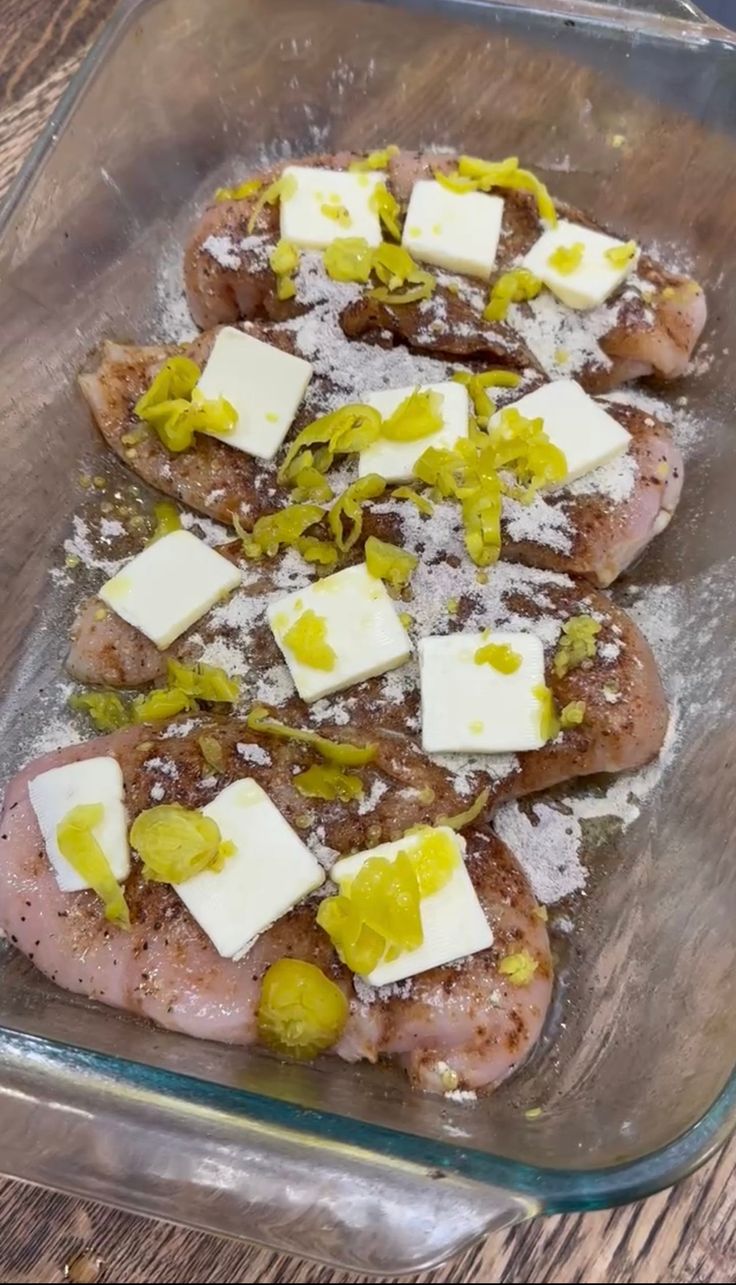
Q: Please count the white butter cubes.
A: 12